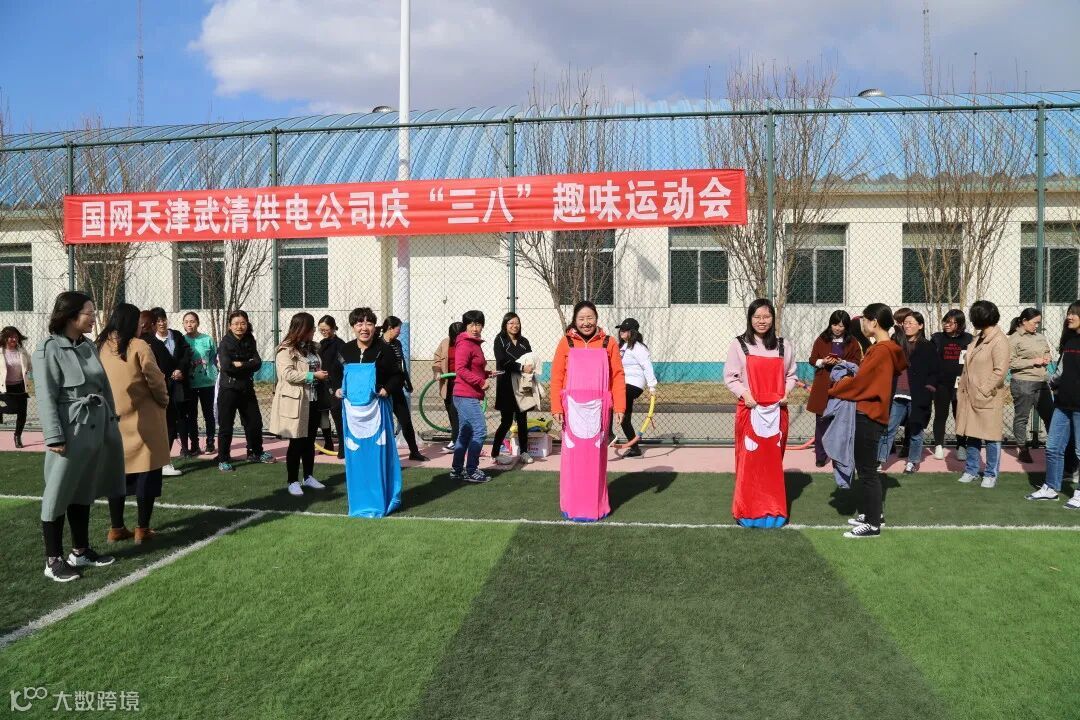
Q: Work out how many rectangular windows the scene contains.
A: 9